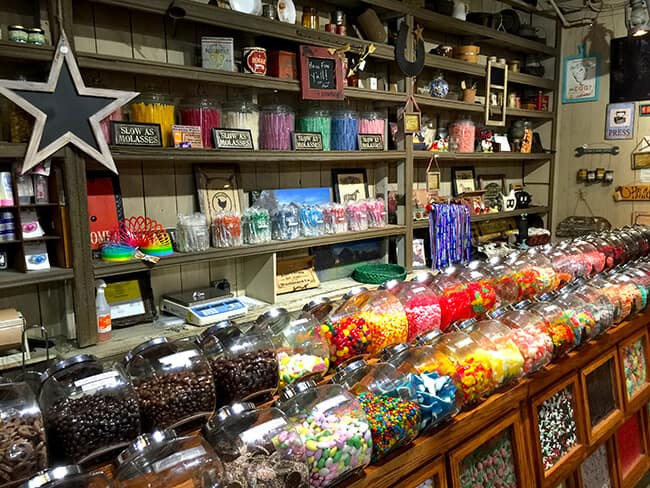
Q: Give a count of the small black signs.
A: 4